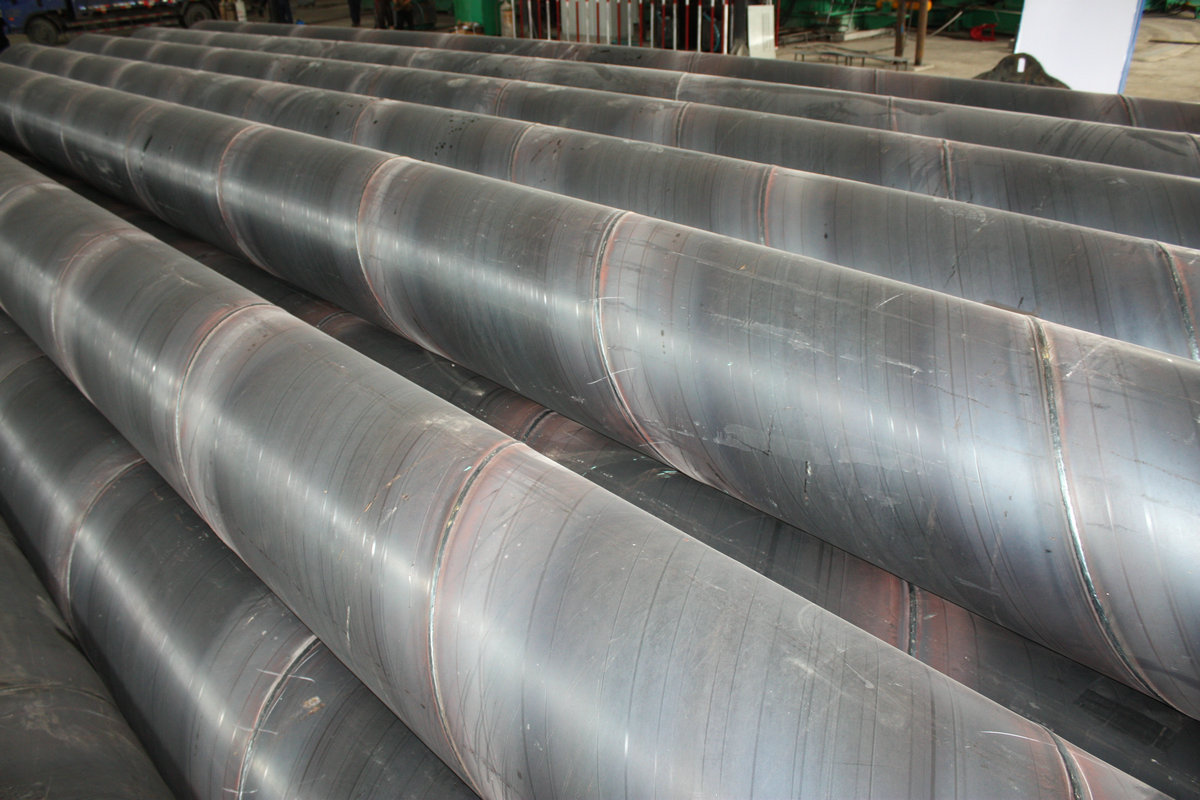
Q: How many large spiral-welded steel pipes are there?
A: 9